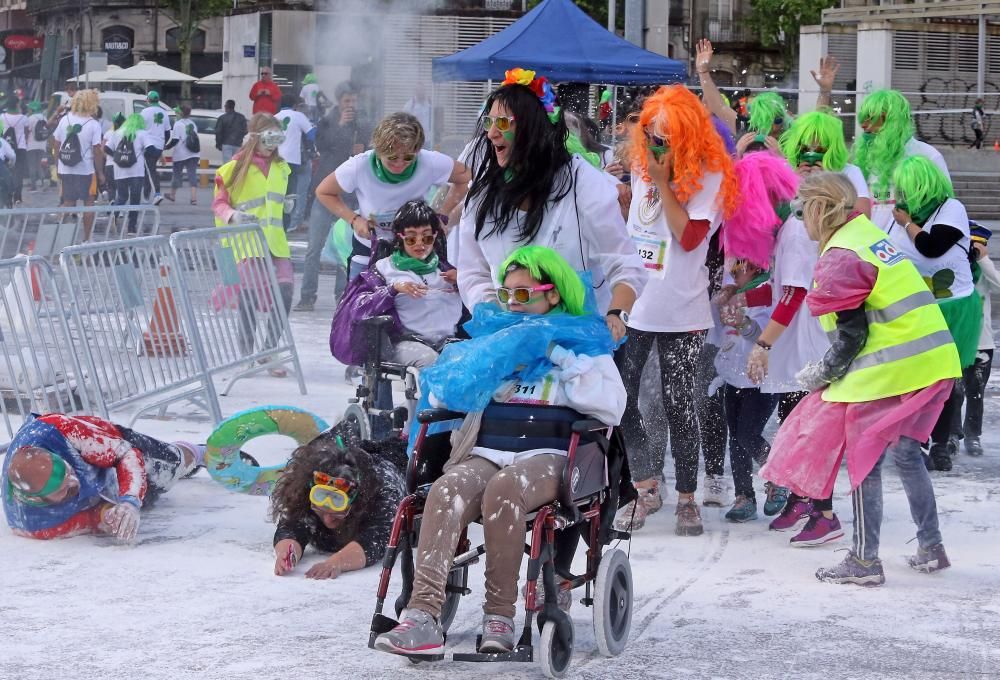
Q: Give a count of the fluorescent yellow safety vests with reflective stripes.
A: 2